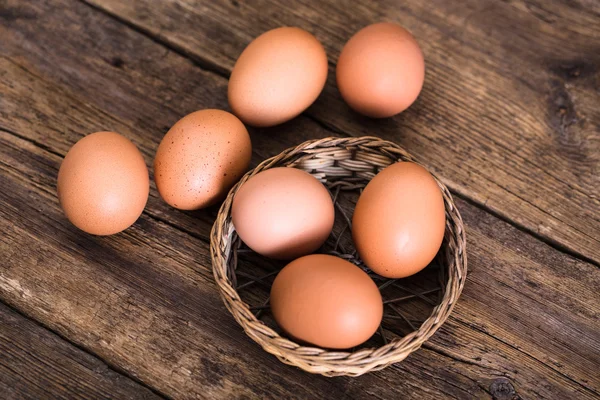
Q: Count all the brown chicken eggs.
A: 7